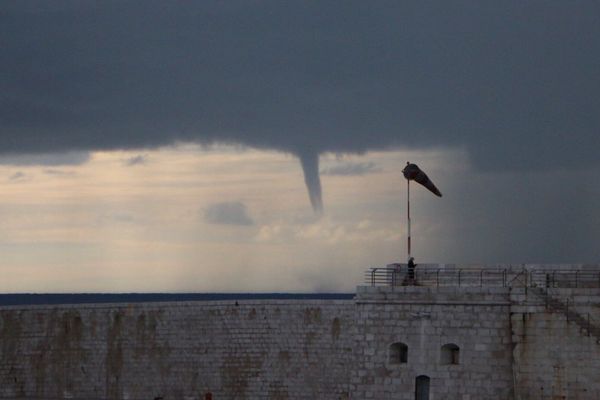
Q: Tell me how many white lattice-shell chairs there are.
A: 0